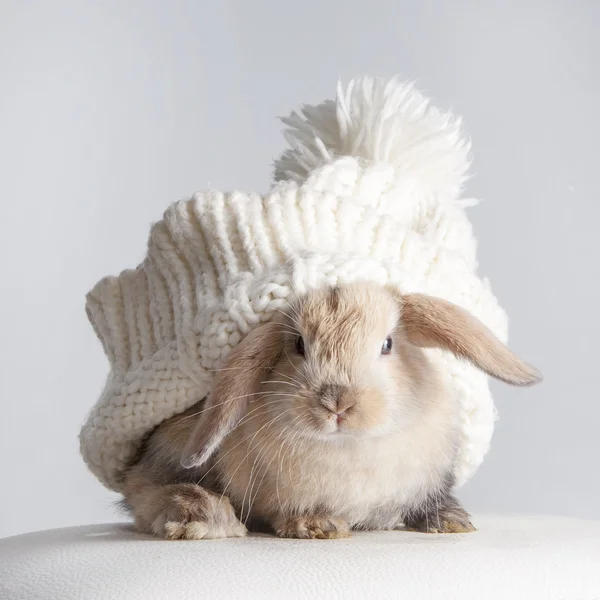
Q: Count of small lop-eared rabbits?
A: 1